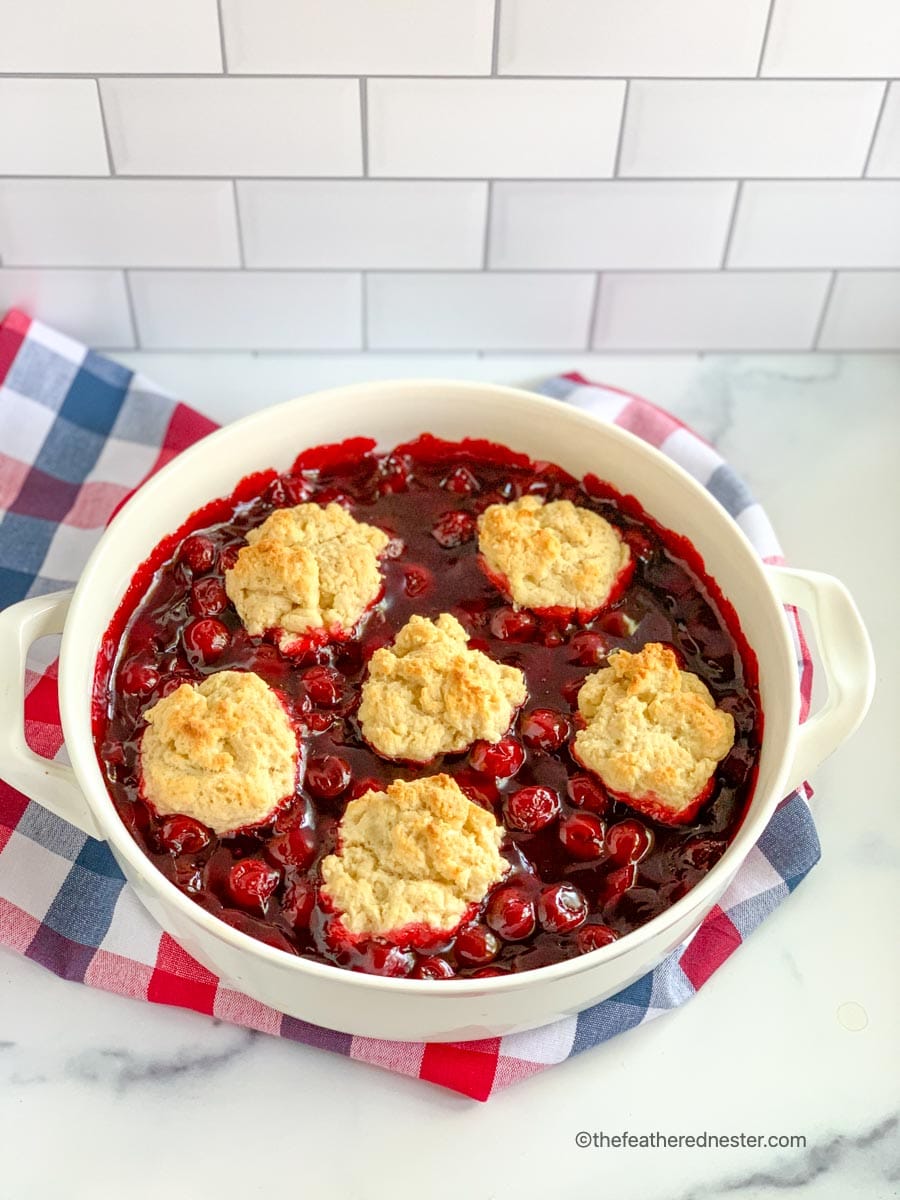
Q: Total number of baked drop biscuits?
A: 6